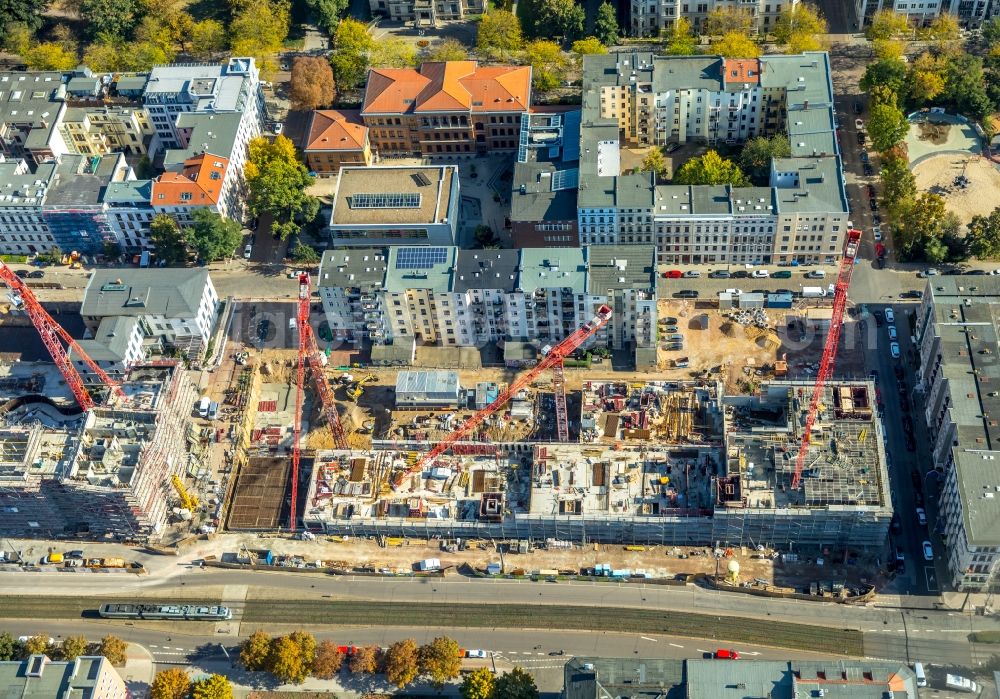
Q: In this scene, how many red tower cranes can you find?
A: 4